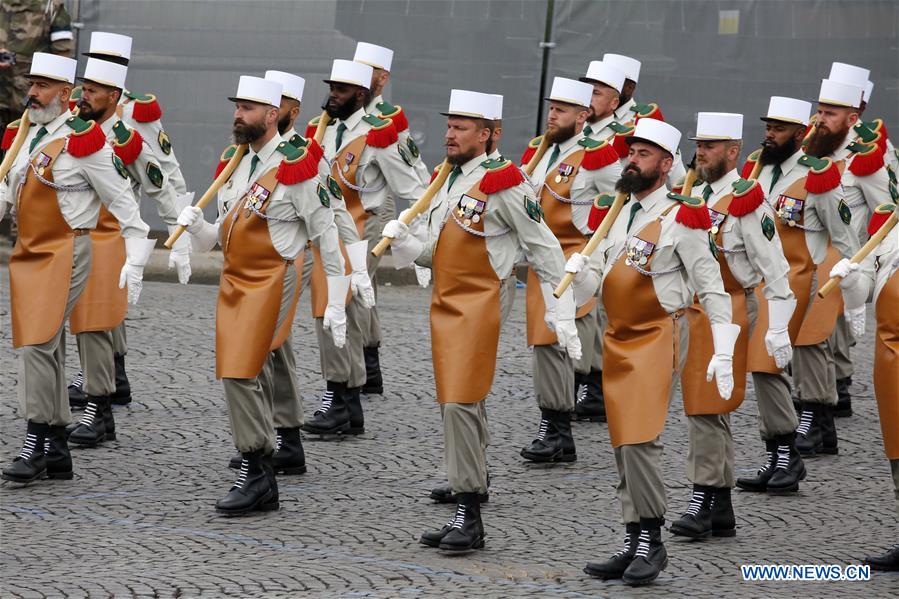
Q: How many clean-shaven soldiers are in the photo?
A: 0